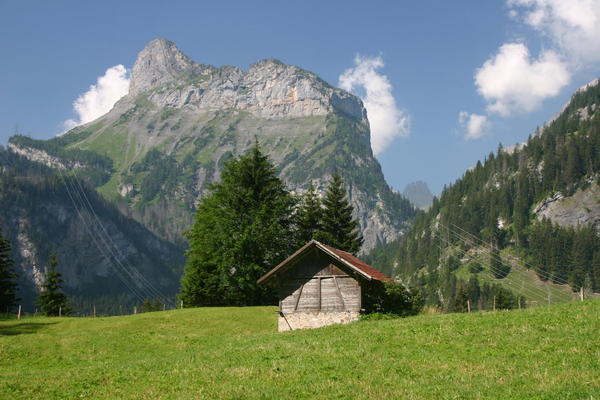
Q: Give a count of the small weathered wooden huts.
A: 1